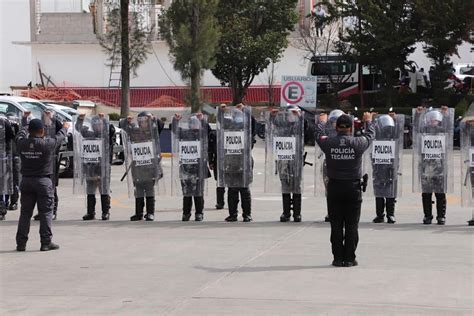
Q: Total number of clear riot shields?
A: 11